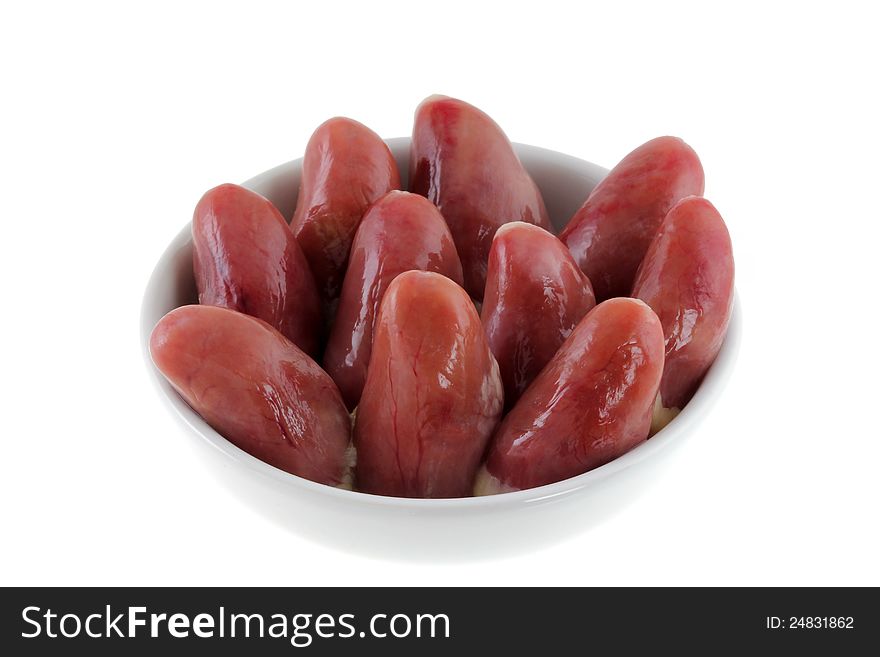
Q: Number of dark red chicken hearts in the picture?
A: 10